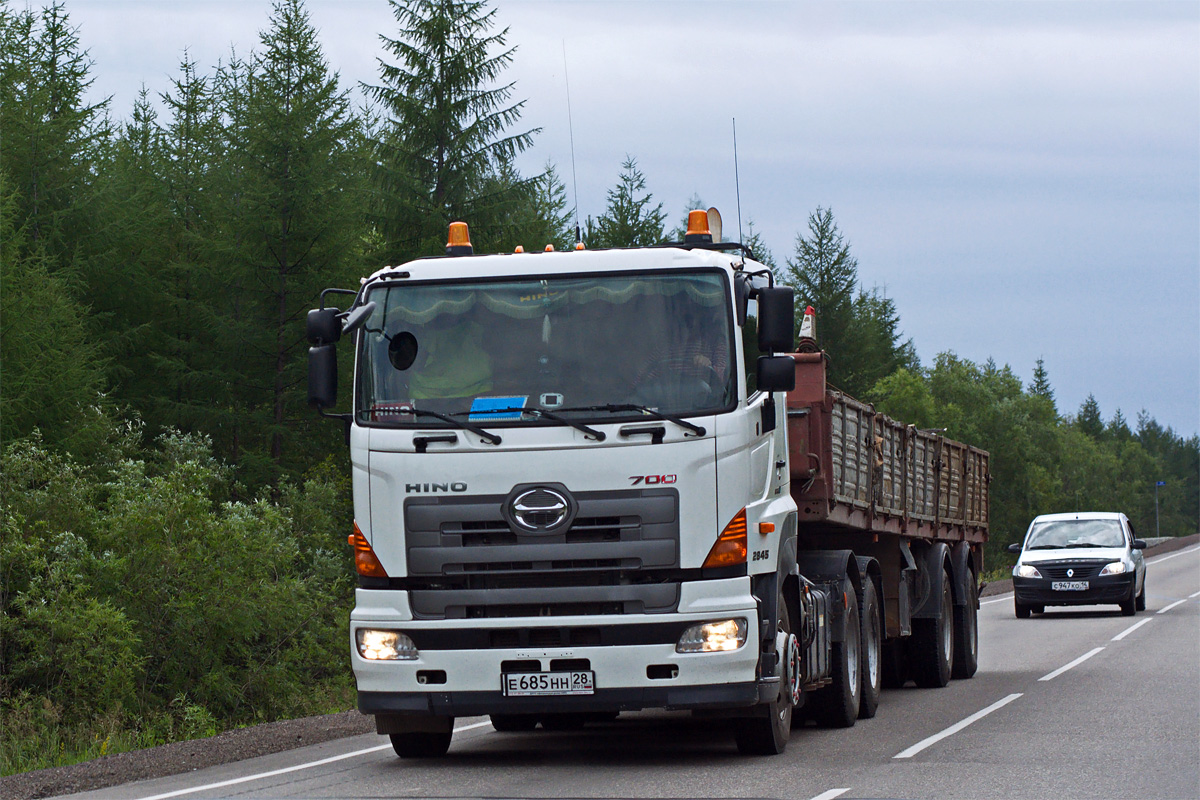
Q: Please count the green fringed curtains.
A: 1